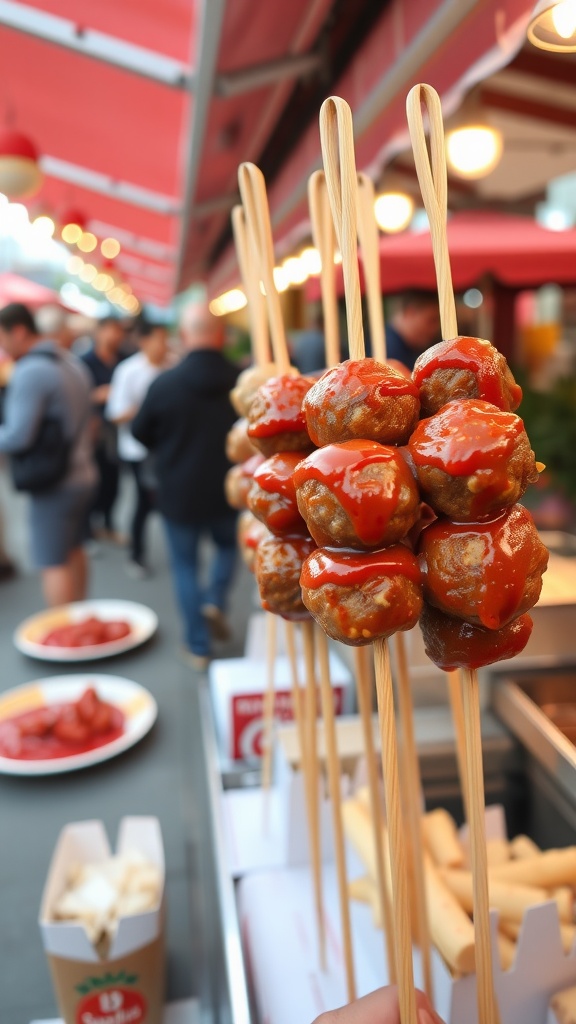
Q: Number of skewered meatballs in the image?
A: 14